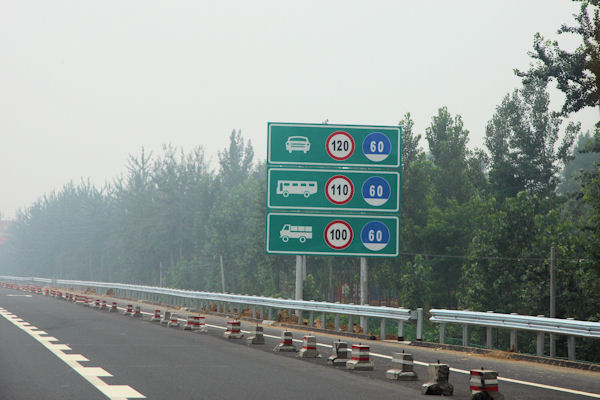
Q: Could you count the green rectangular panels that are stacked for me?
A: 3